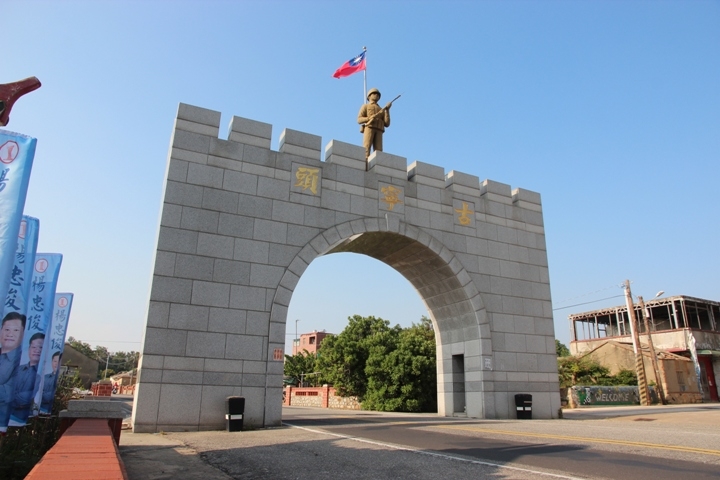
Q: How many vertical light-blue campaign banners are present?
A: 4